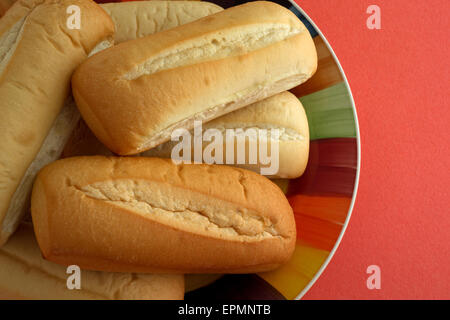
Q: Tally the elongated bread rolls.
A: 6